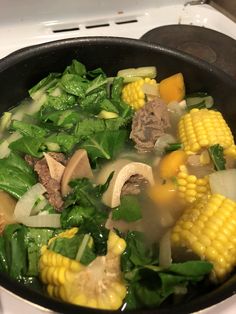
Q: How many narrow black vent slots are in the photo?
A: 3